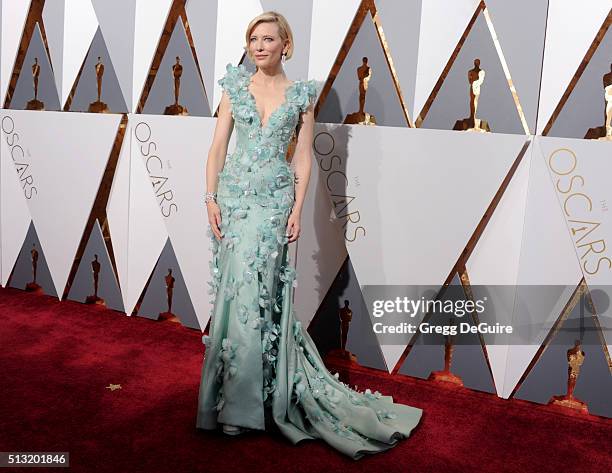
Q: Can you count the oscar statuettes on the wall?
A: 12